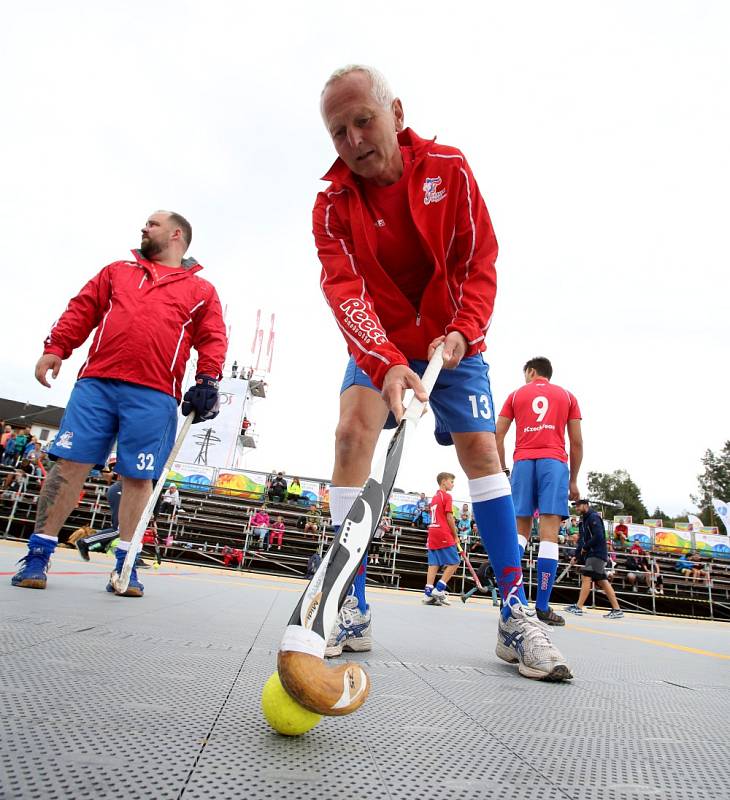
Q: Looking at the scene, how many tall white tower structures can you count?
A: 1